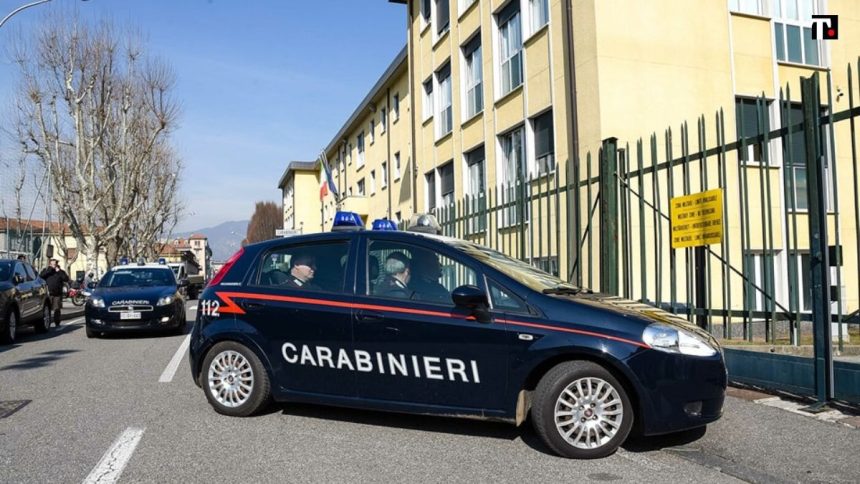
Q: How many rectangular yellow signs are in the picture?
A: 1